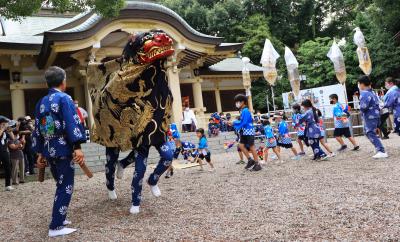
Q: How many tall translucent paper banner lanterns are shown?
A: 5